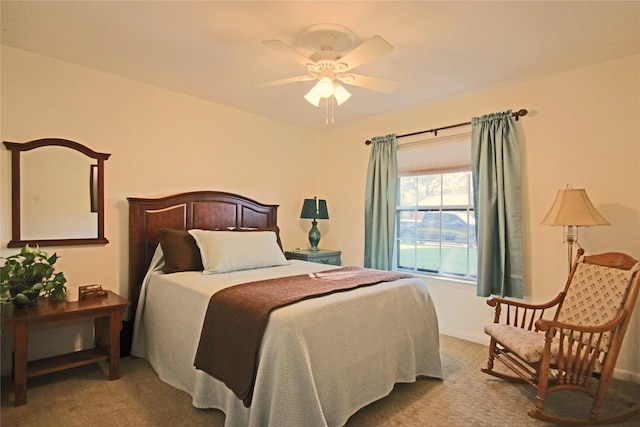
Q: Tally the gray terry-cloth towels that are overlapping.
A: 0